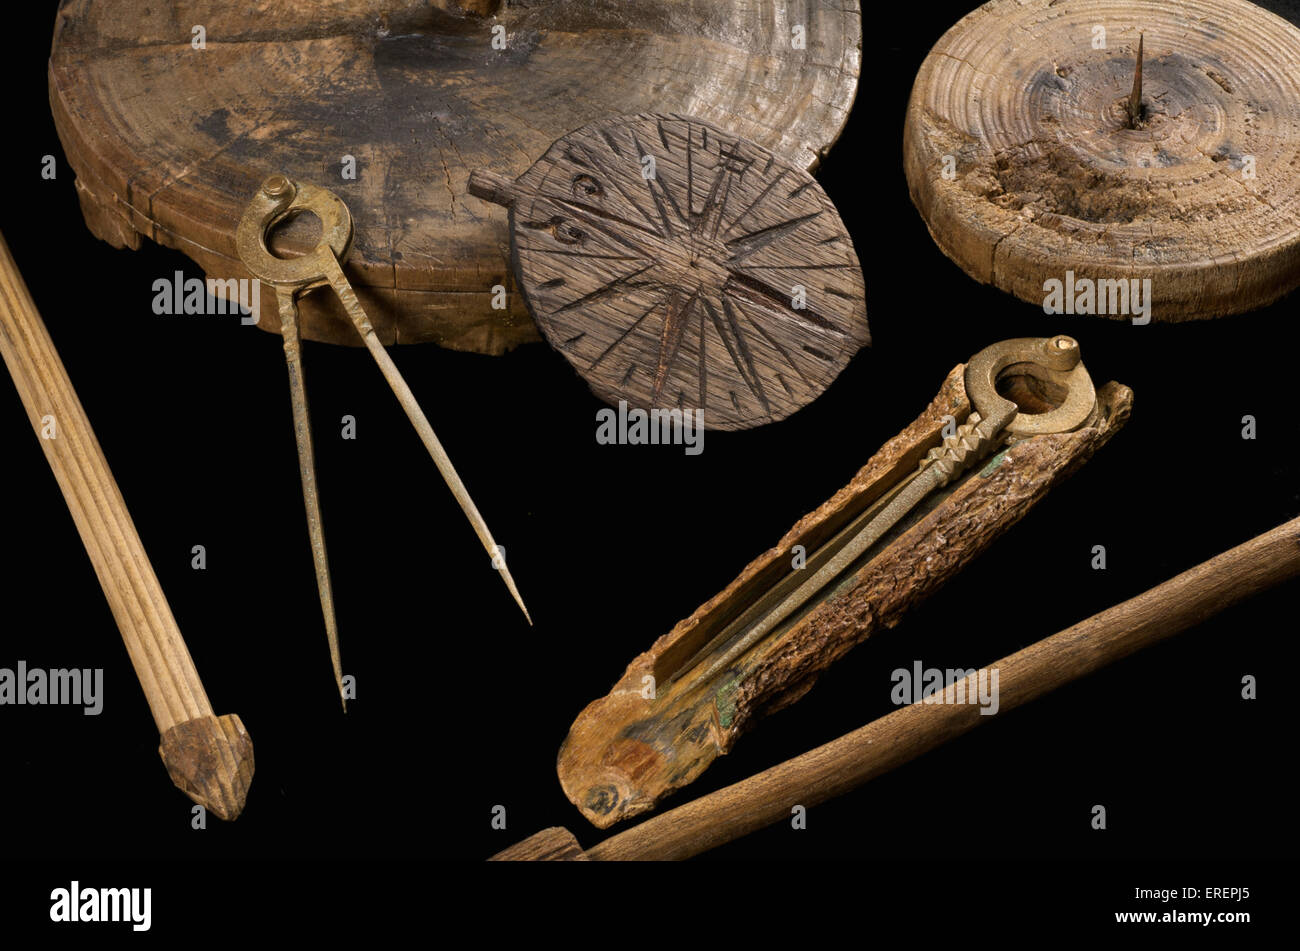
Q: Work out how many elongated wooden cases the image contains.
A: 1